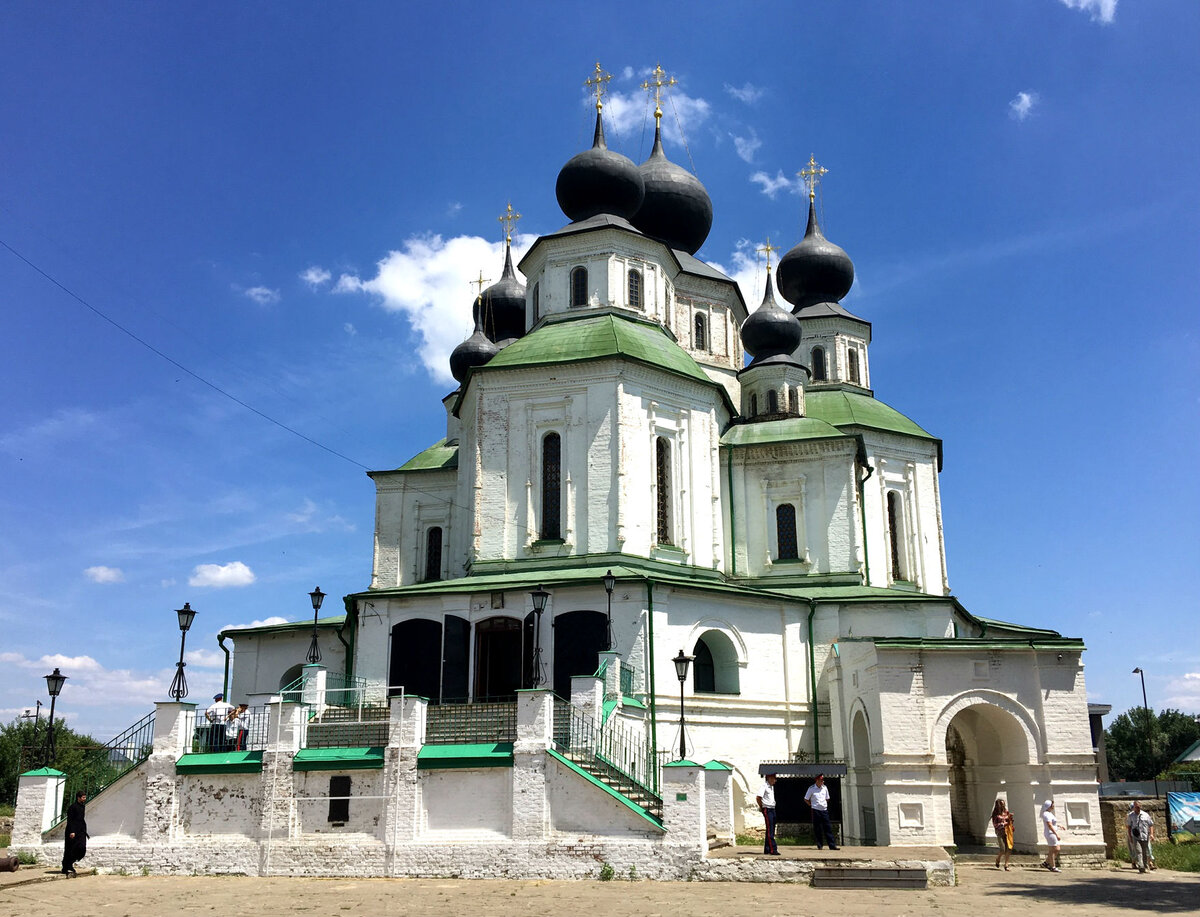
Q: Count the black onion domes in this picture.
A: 6